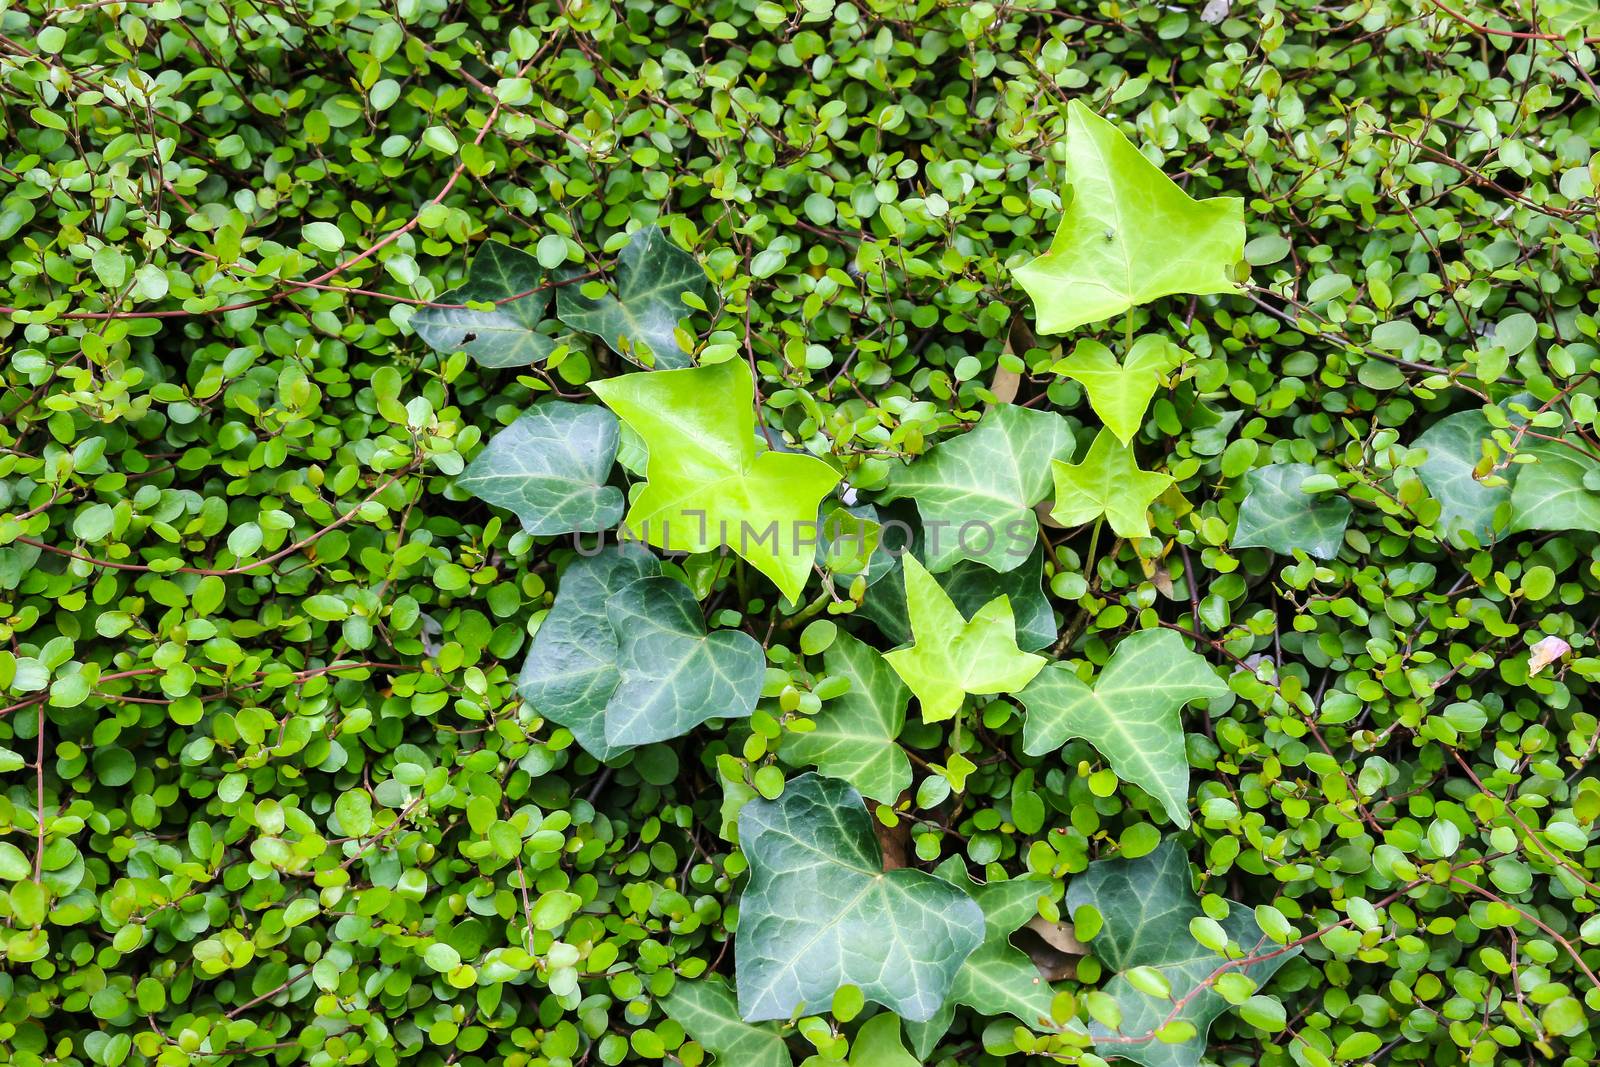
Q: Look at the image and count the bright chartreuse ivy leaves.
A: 5